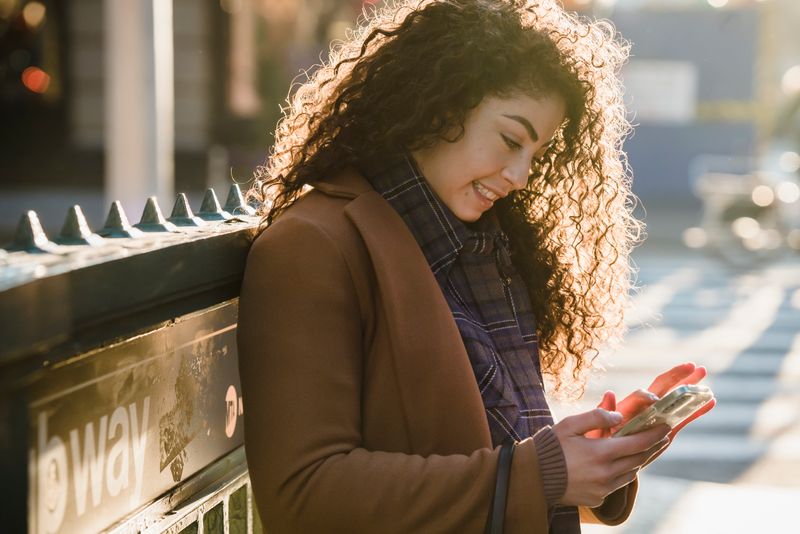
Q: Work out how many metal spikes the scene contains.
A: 7